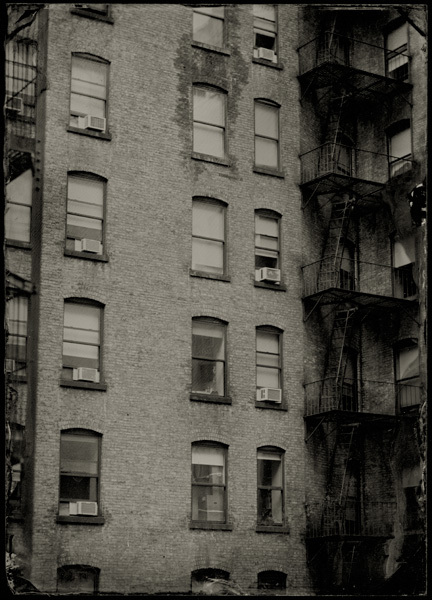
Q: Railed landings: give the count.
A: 5